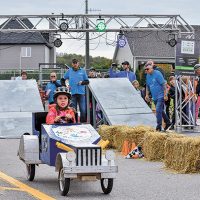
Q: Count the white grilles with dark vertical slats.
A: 1